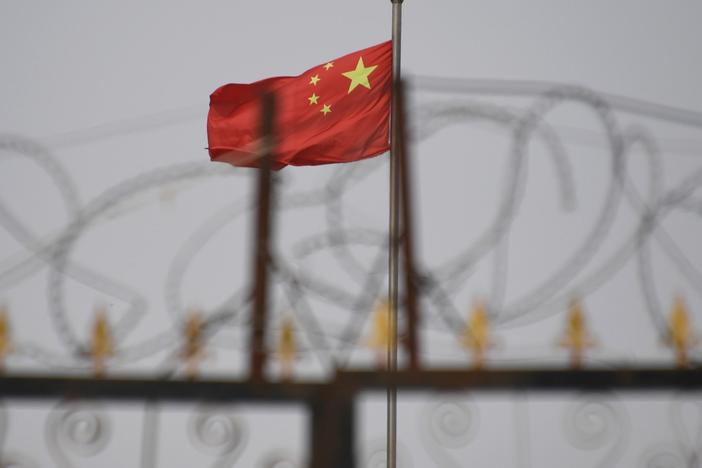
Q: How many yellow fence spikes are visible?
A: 8